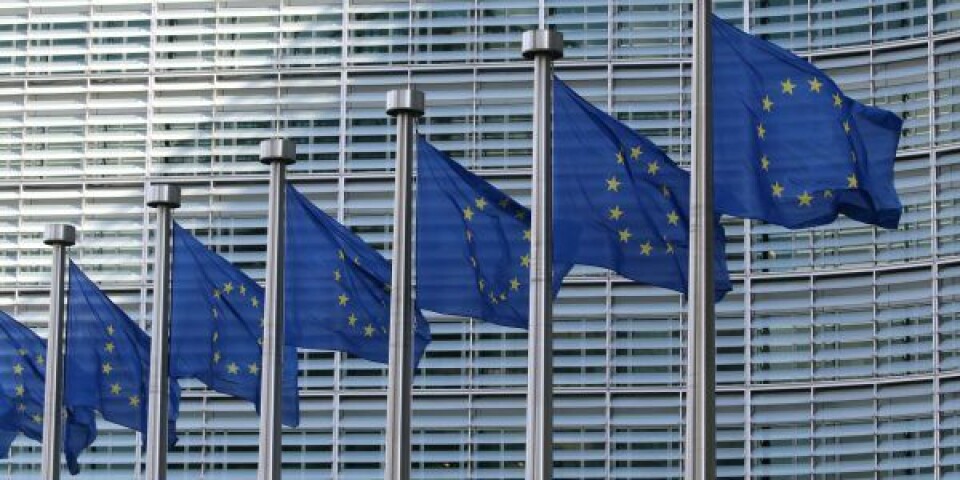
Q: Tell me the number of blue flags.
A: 7